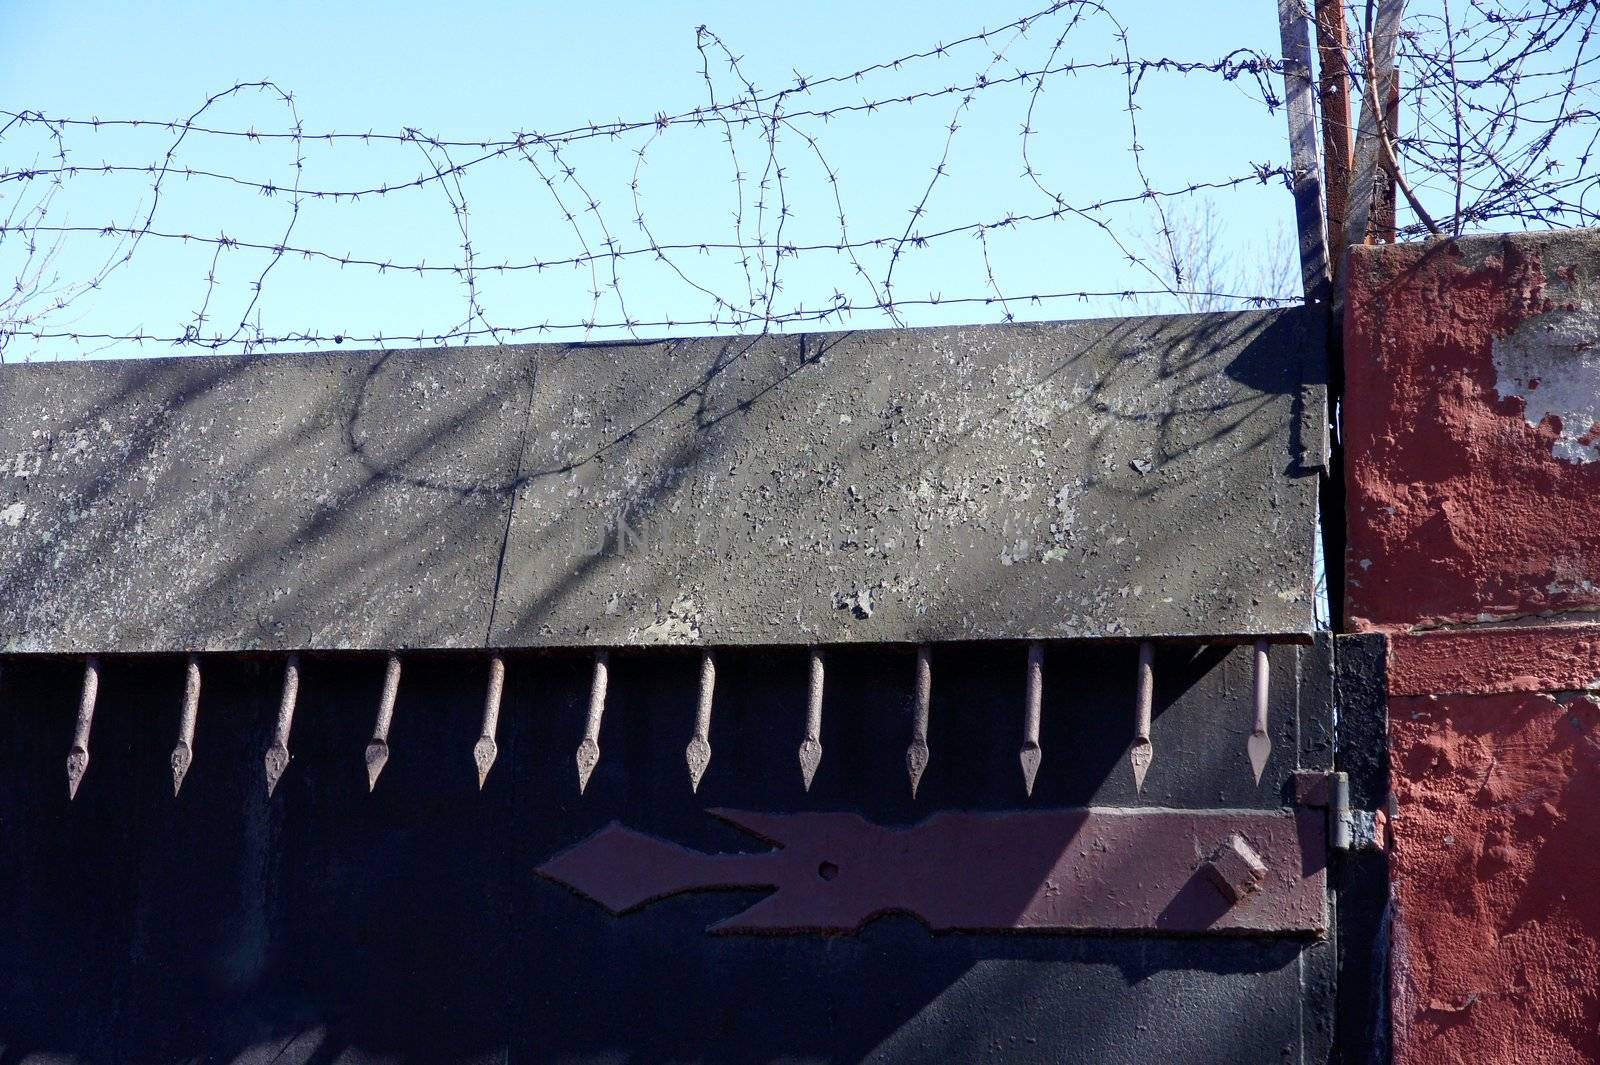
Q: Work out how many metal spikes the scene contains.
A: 12